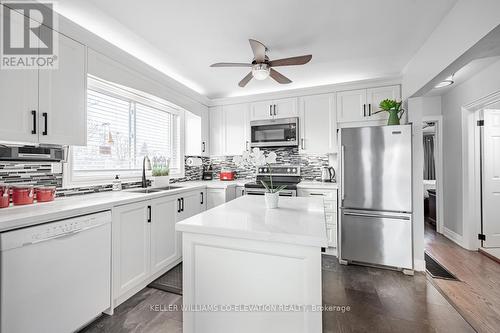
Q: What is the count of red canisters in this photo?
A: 3